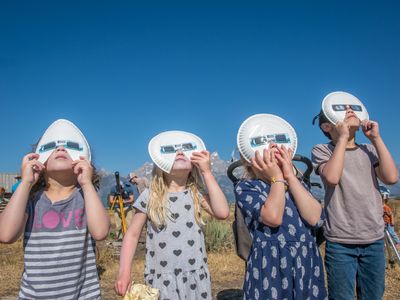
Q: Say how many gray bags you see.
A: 1